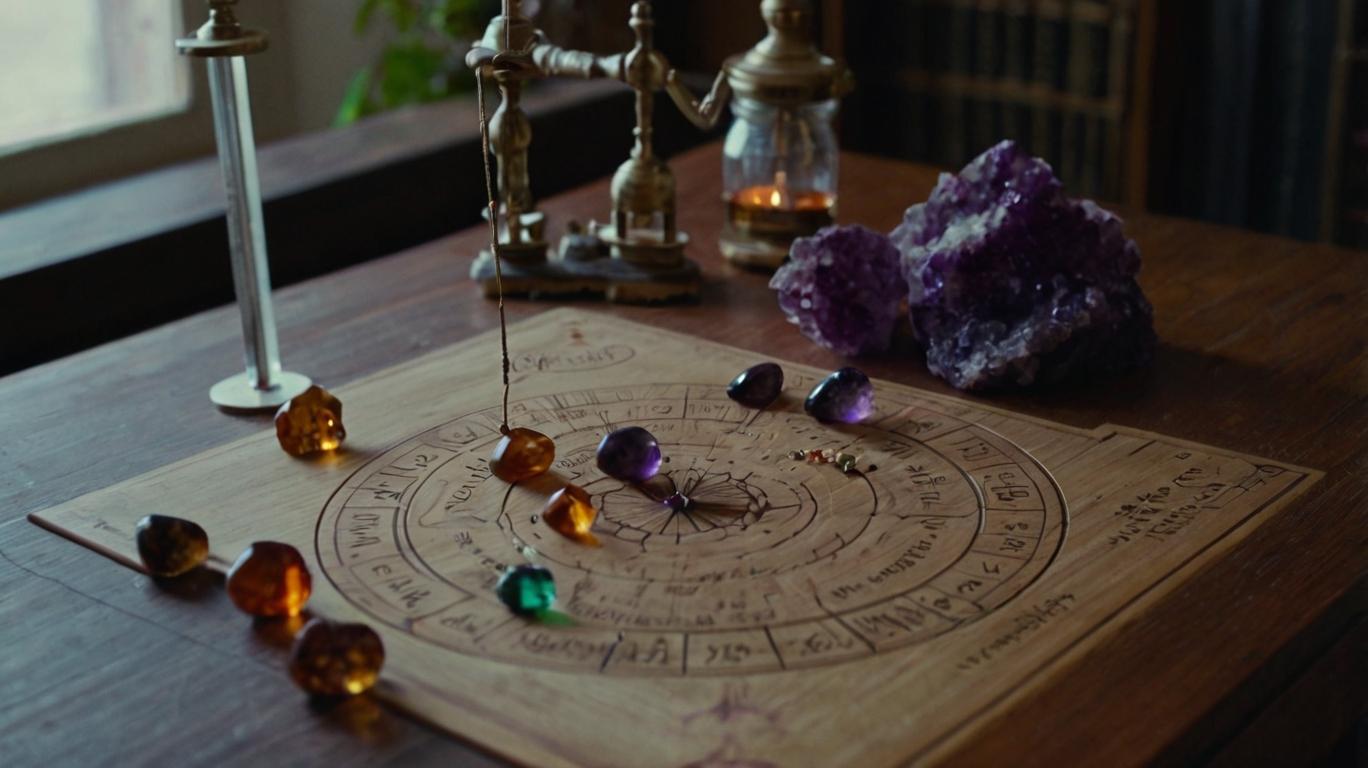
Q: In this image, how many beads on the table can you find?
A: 10